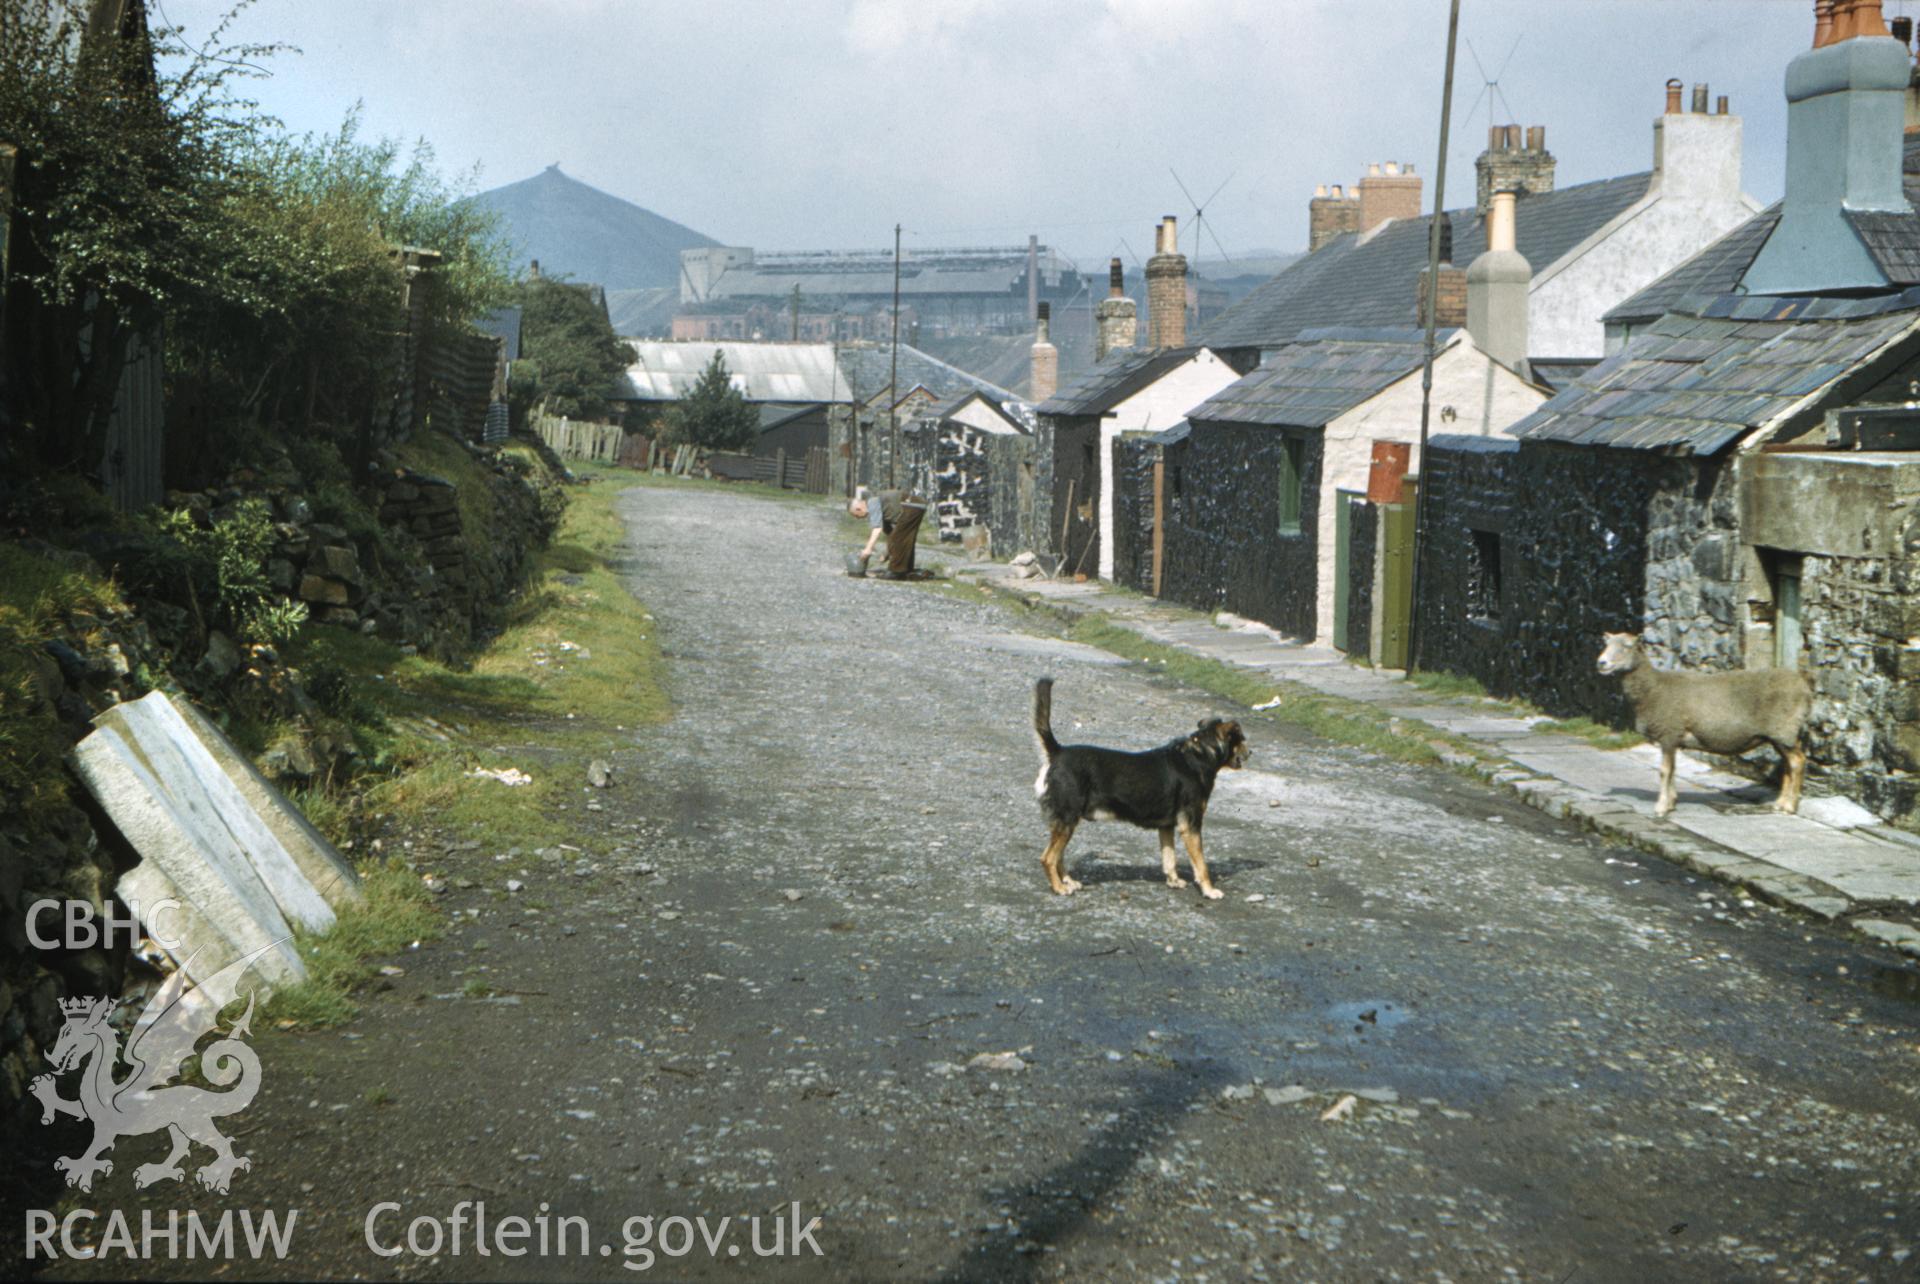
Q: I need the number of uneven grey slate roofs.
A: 3